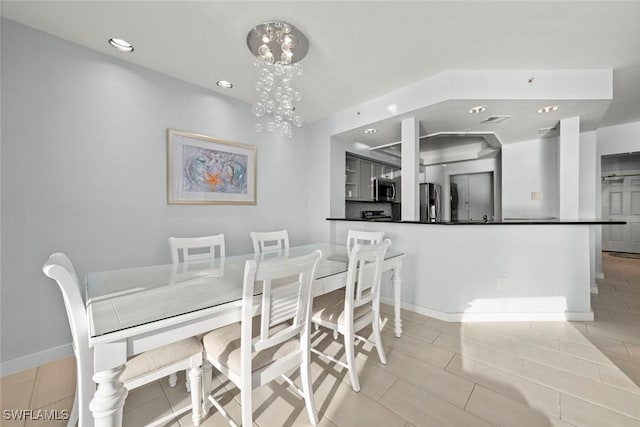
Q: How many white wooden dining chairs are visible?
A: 6